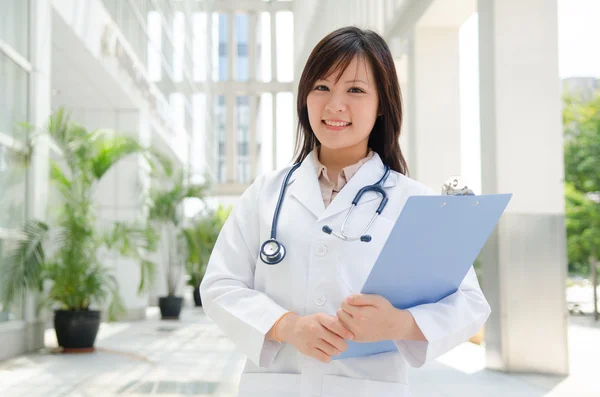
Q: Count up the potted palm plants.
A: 3